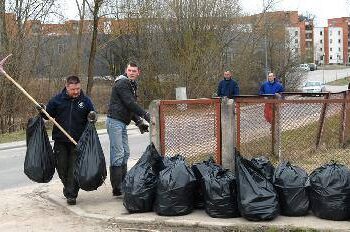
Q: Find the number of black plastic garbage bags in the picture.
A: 10